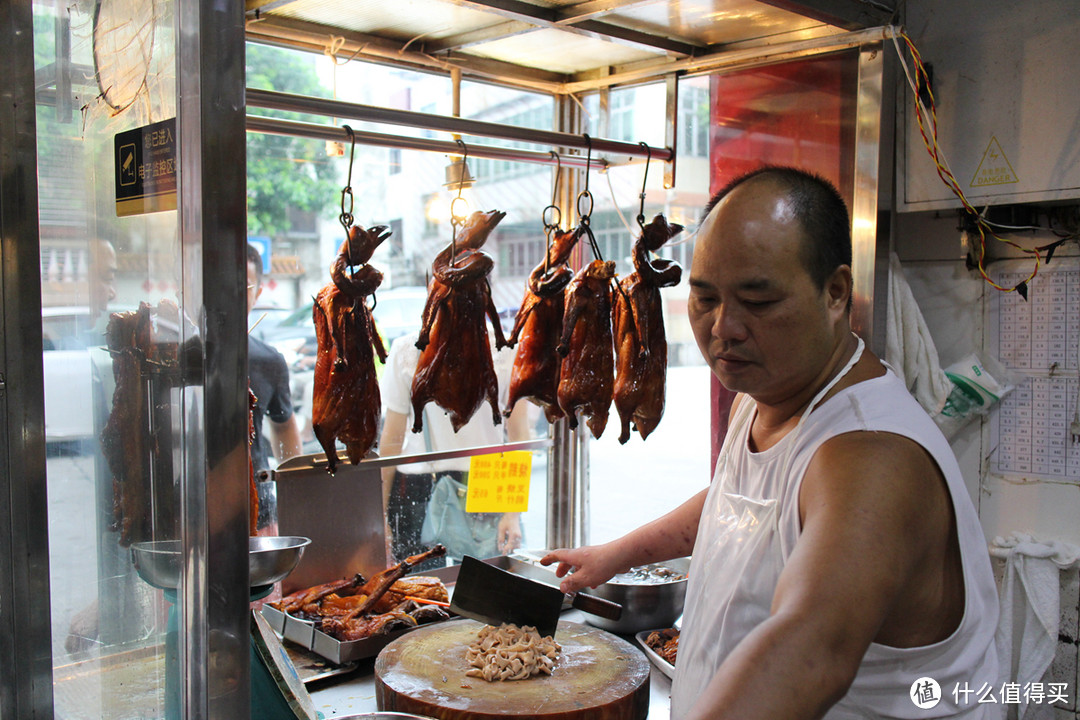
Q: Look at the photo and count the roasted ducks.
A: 5